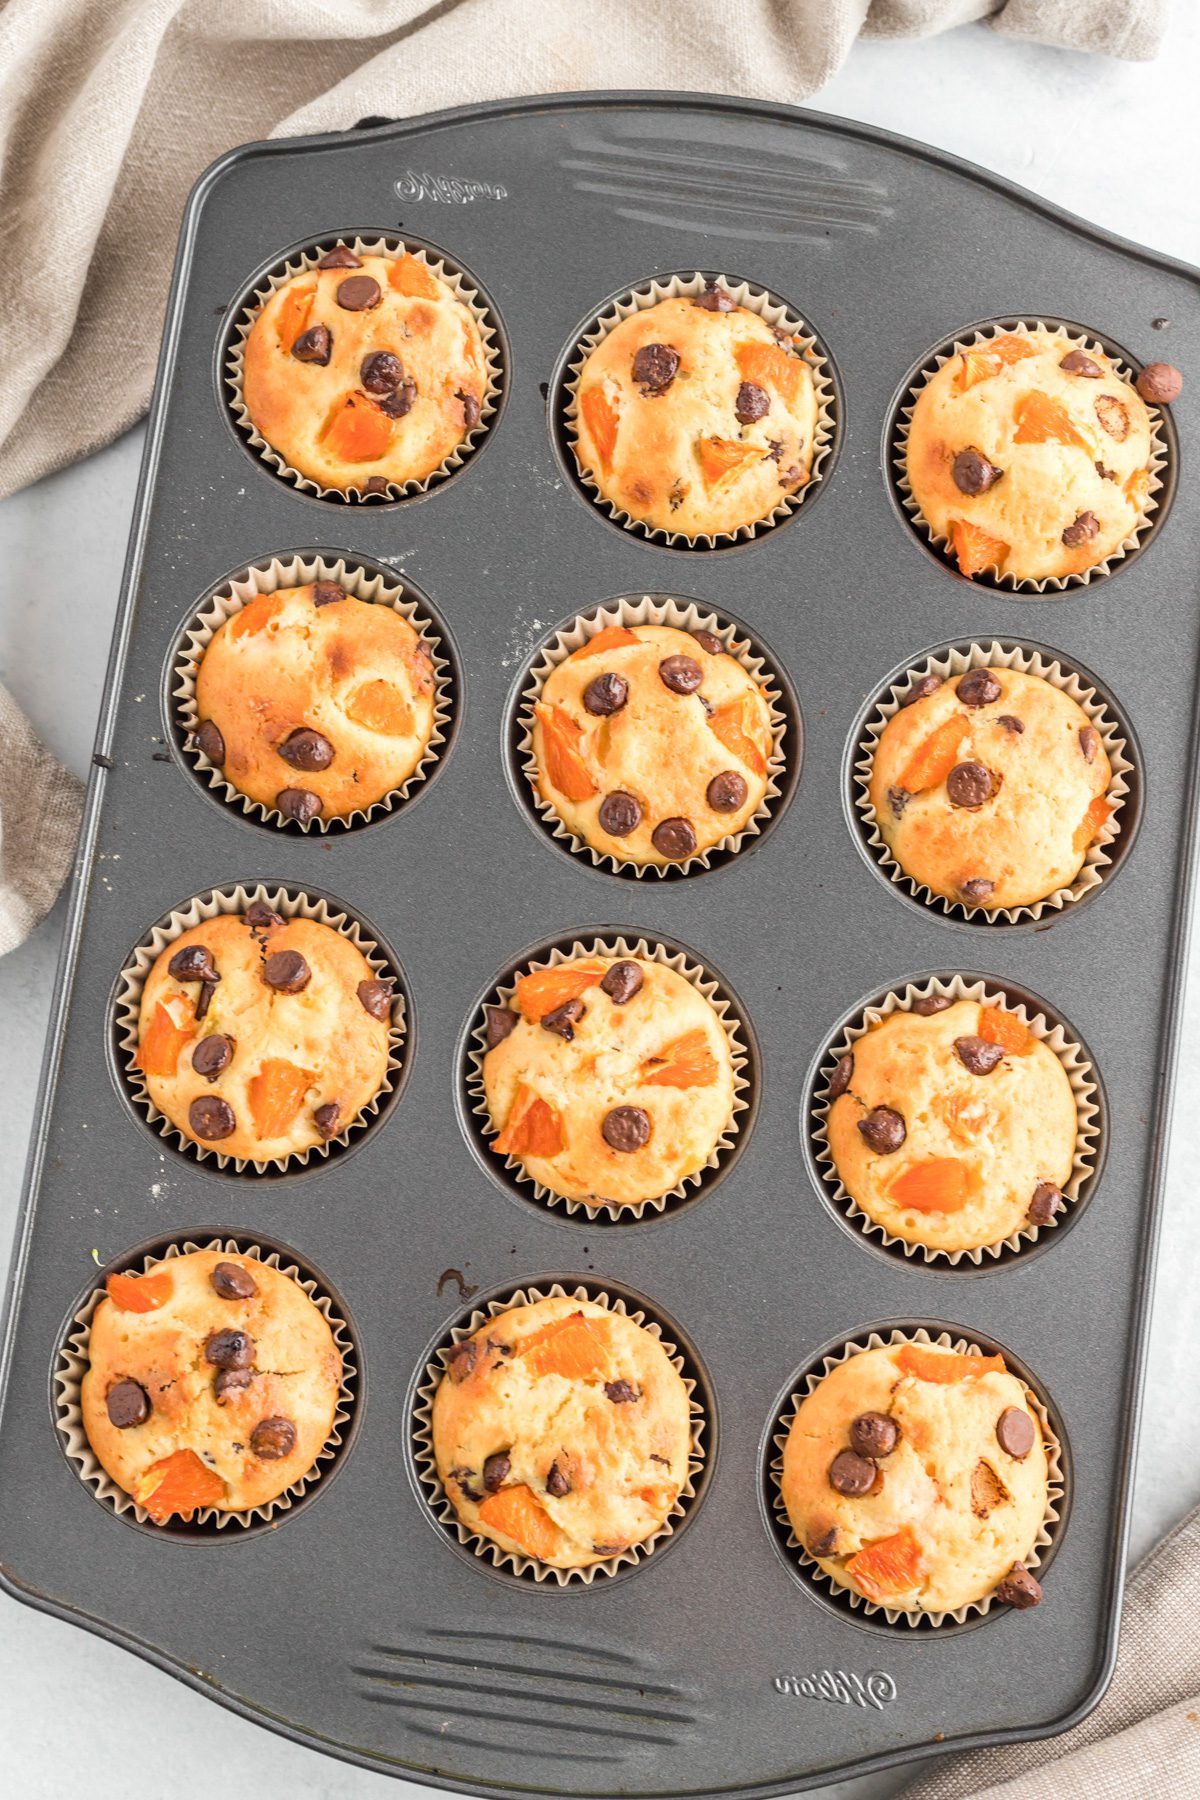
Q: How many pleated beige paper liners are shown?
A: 12